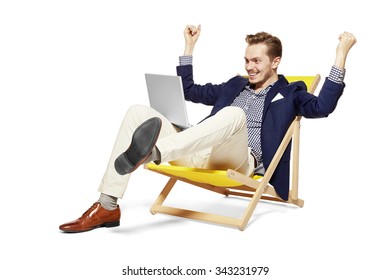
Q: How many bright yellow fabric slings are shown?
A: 1